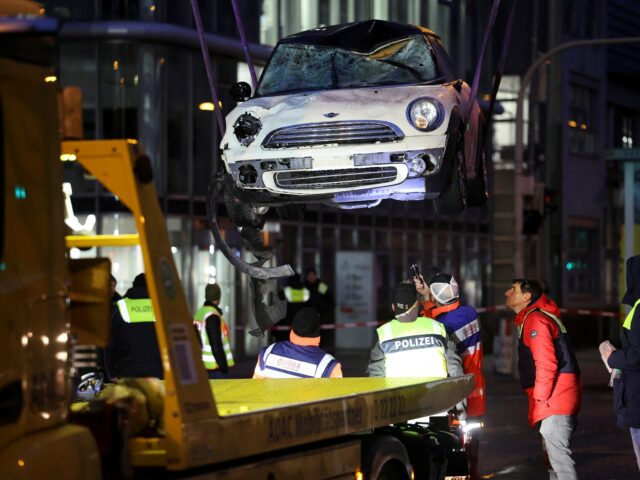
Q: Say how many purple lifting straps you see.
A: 4